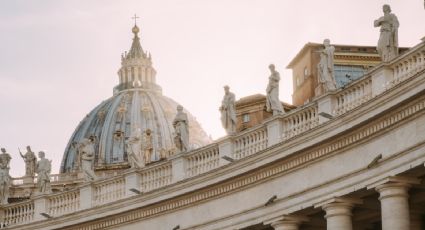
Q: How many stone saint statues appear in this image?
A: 10